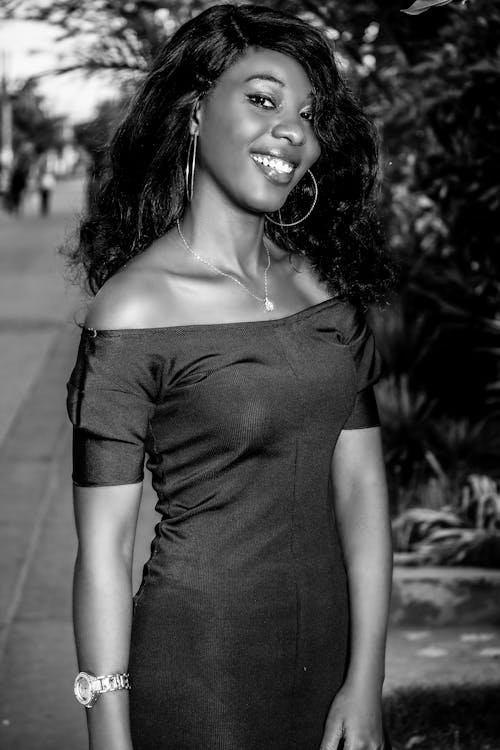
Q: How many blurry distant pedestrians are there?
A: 2